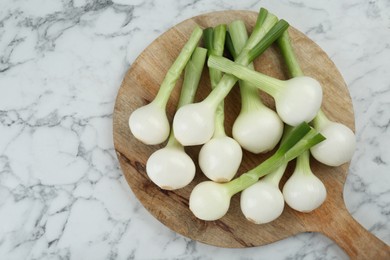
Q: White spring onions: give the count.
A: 10